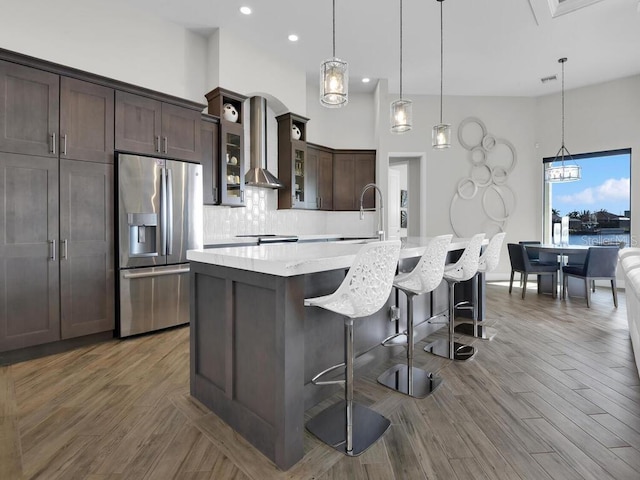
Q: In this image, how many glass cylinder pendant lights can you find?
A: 3